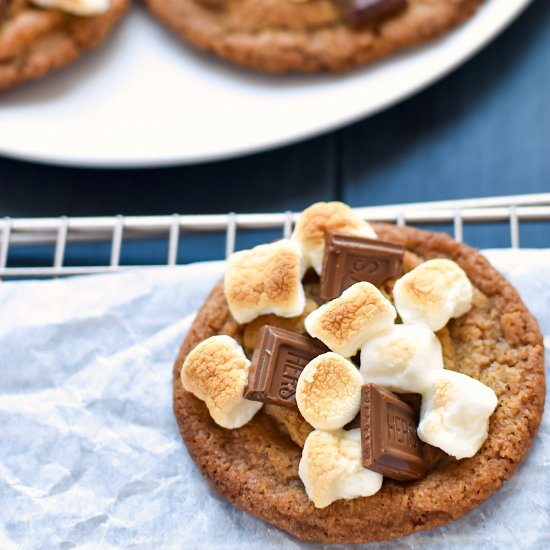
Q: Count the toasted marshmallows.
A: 9